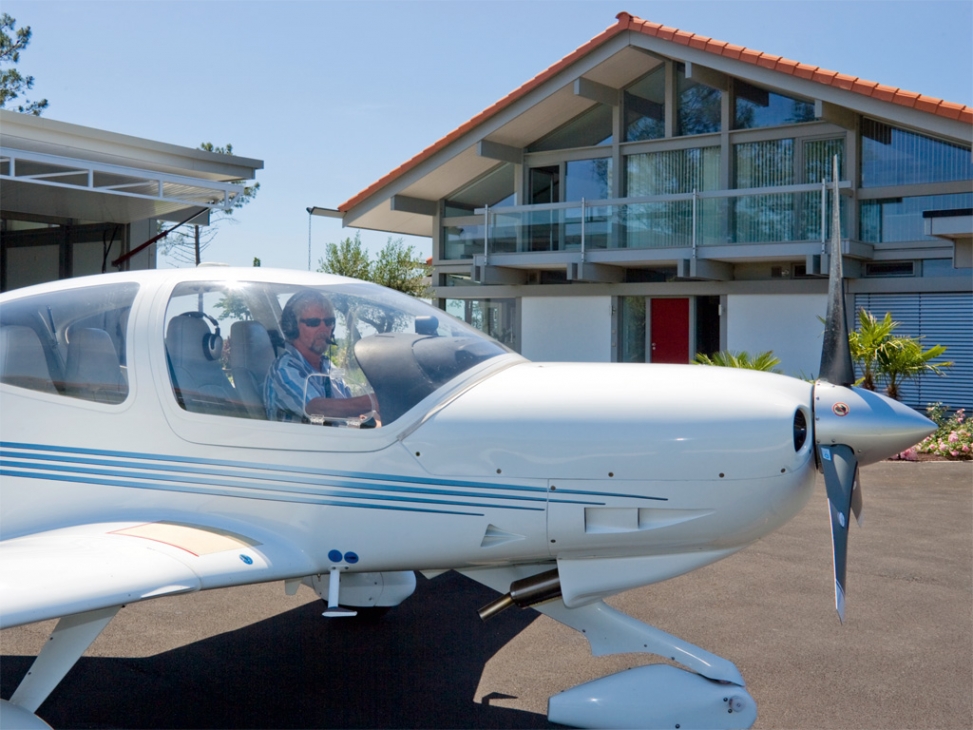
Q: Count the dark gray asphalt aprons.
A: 1